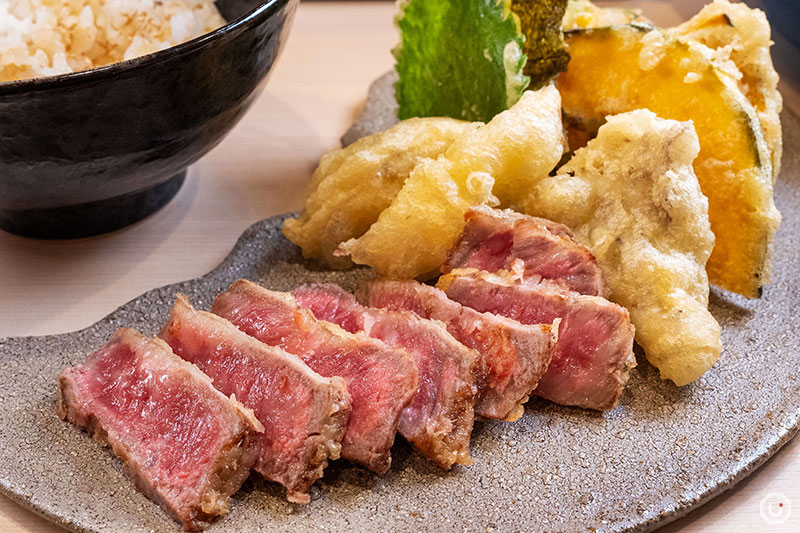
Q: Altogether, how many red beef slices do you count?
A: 7